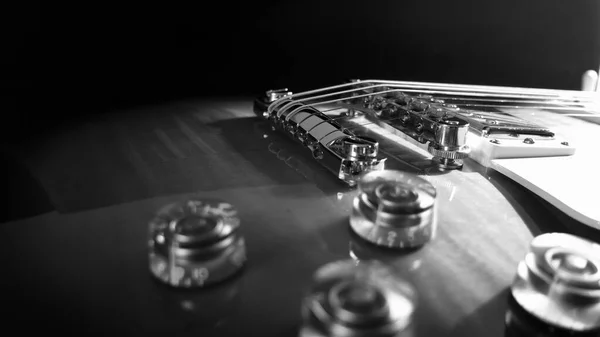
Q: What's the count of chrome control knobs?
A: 4